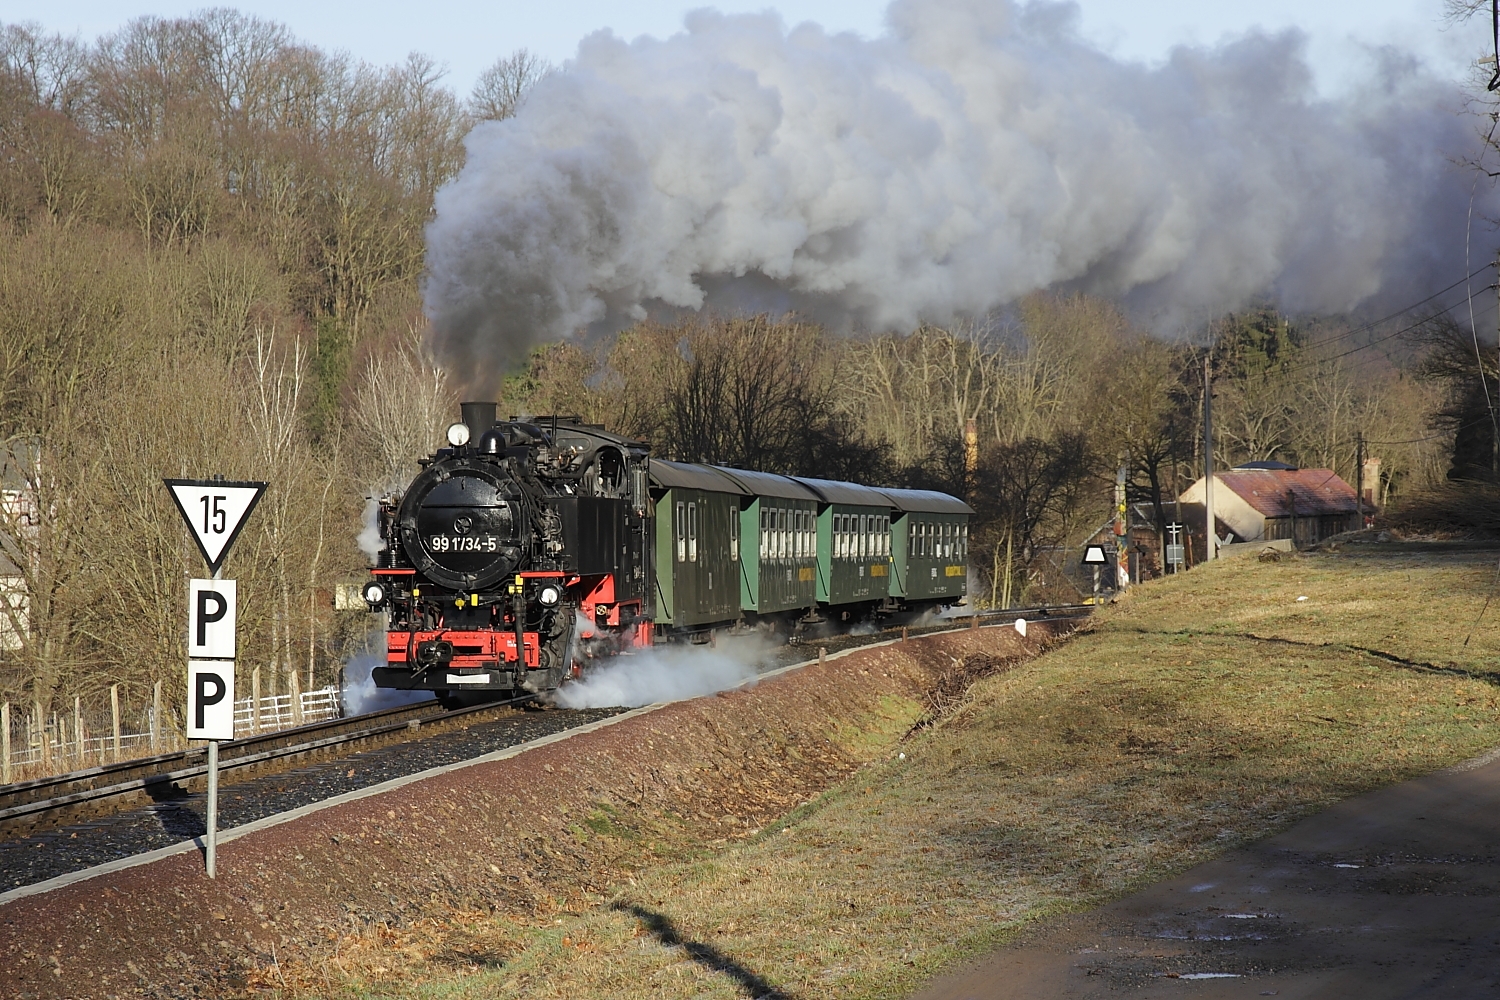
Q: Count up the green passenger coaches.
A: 4